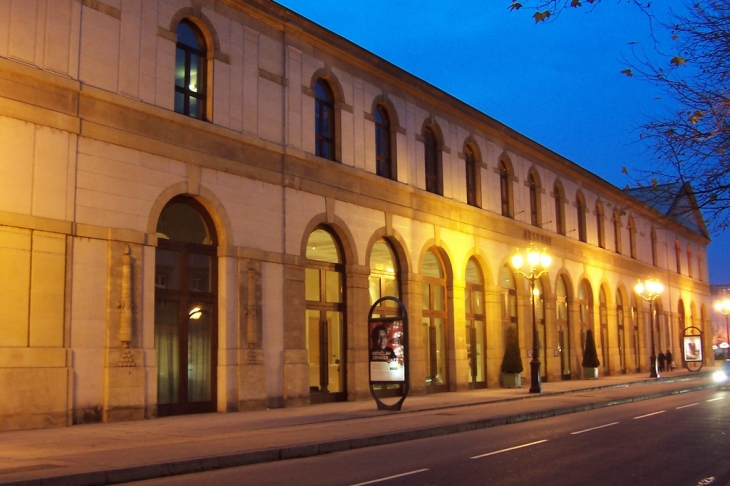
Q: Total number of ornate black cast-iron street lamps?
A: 3